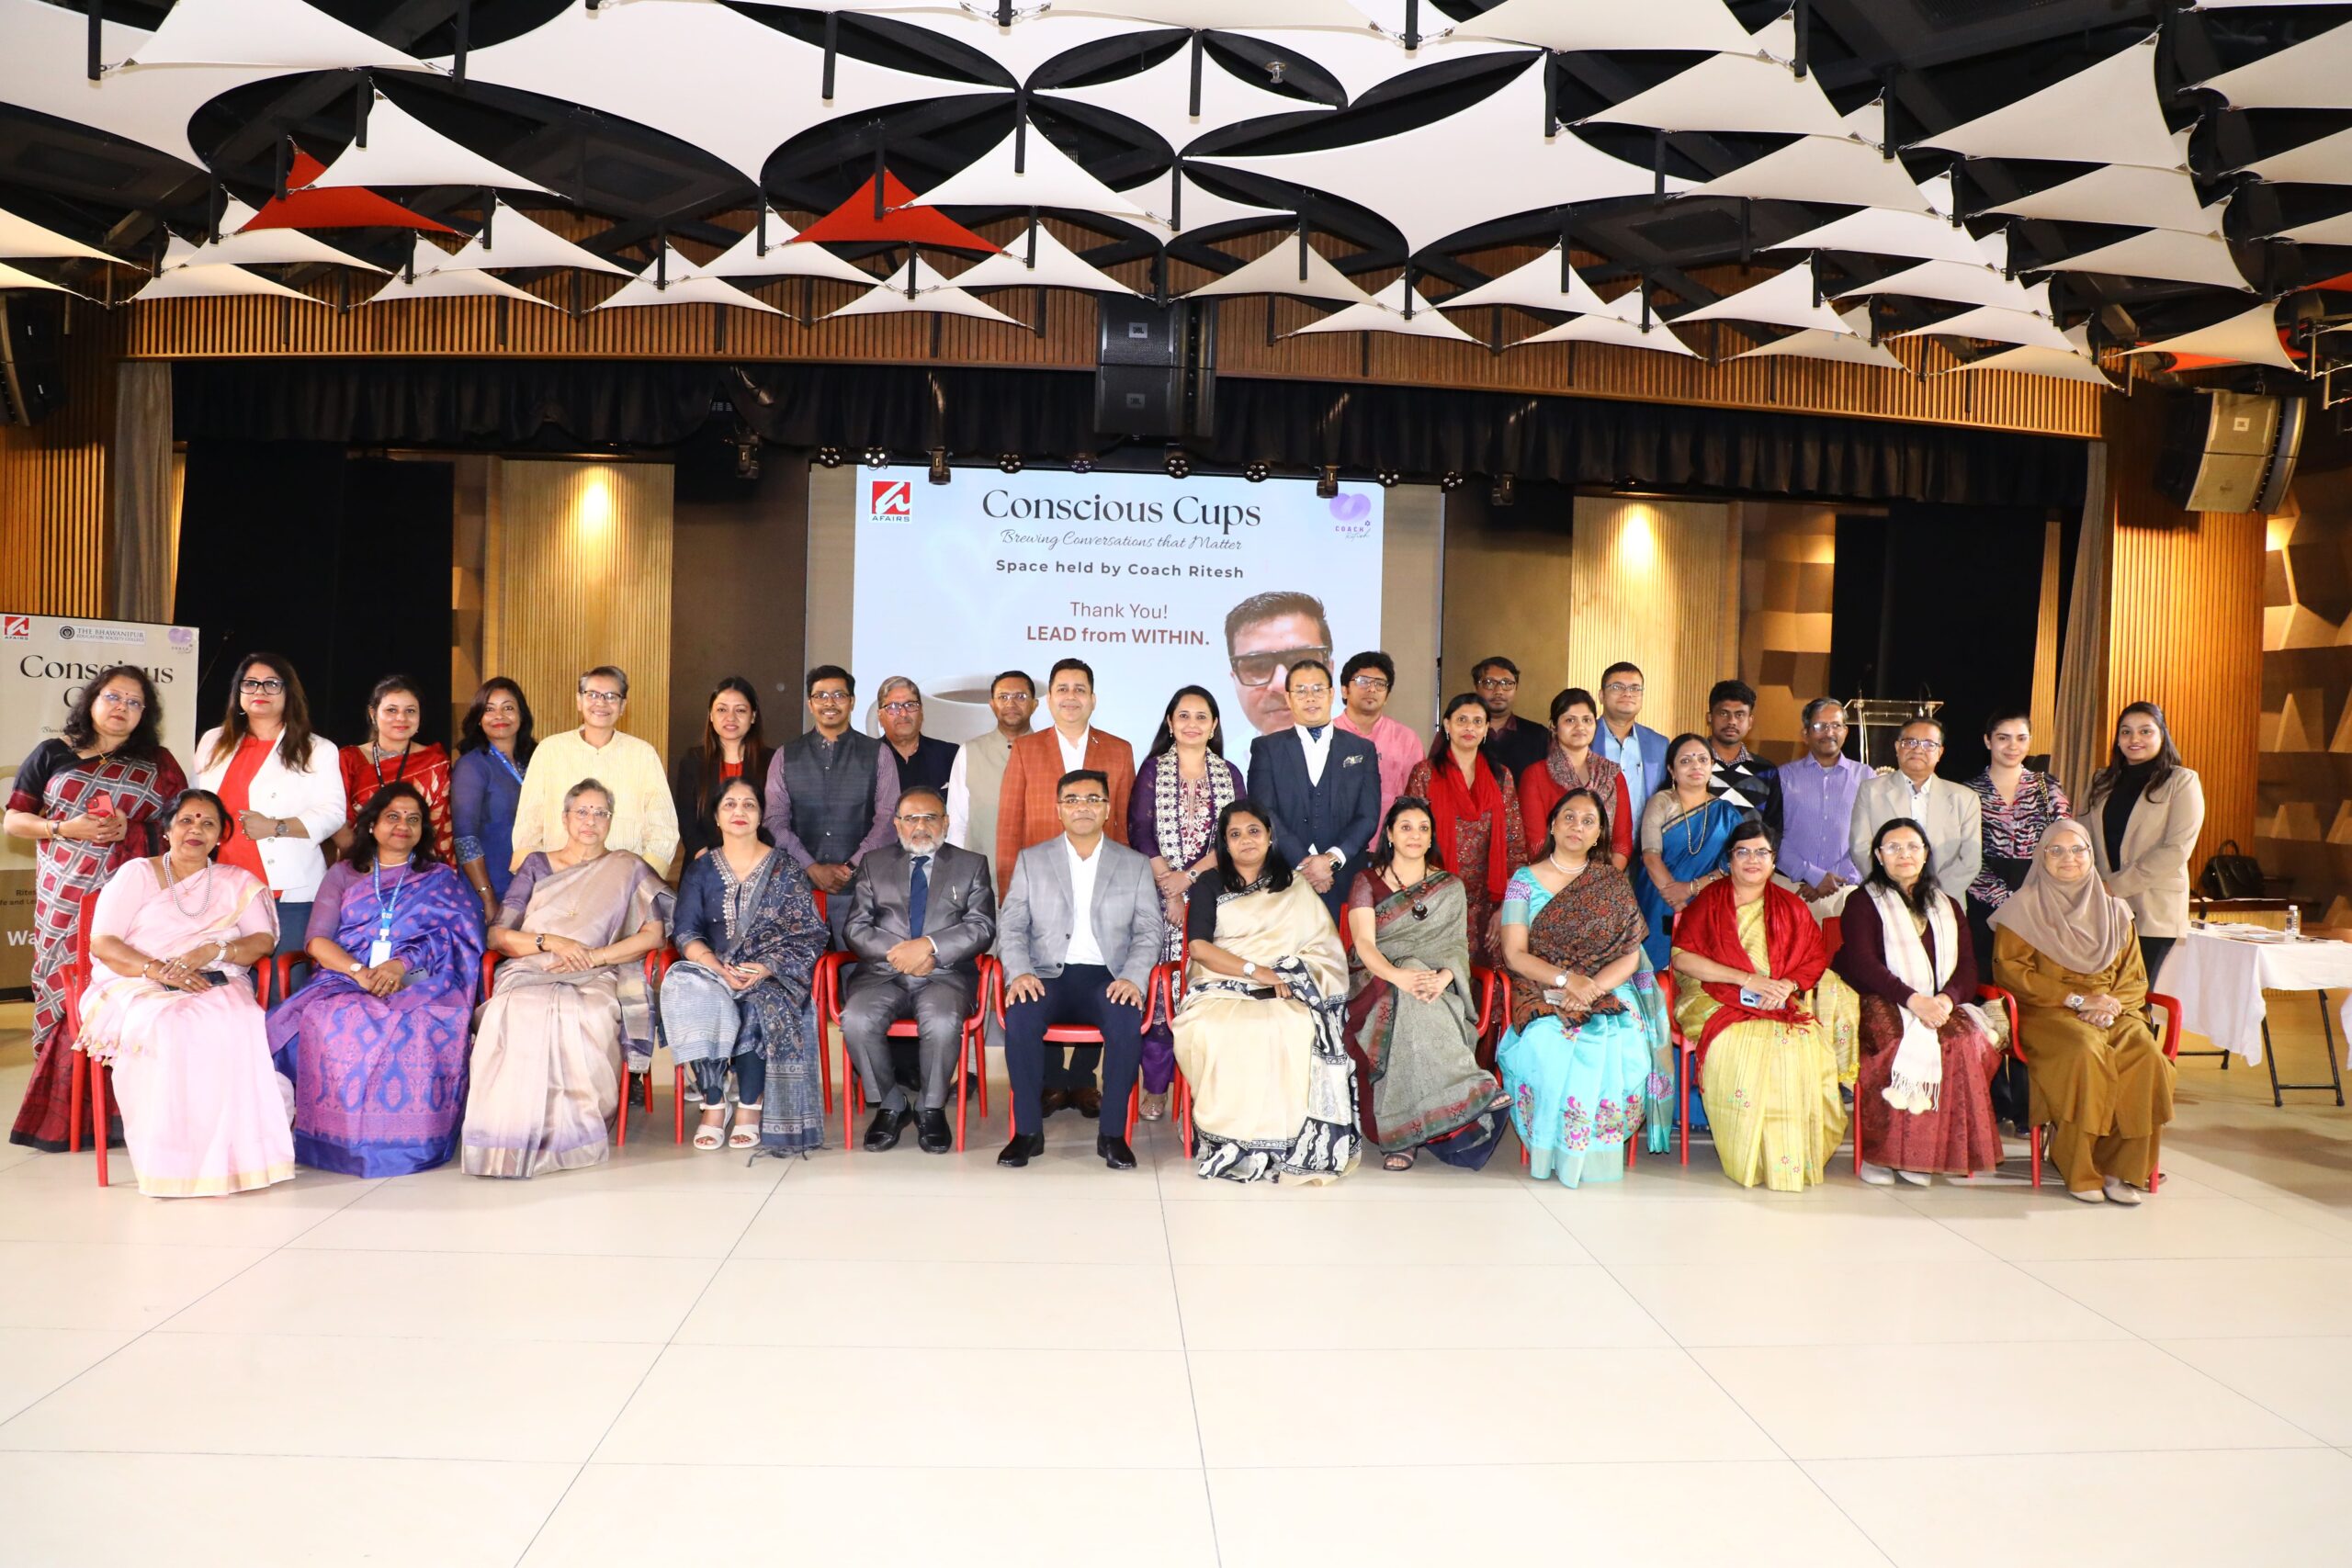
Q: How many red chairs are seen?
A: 12